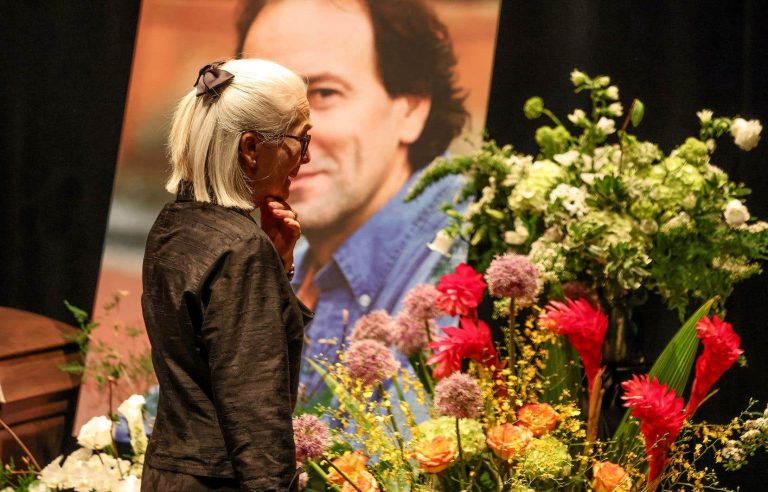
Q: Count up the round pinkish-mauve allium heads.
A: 7